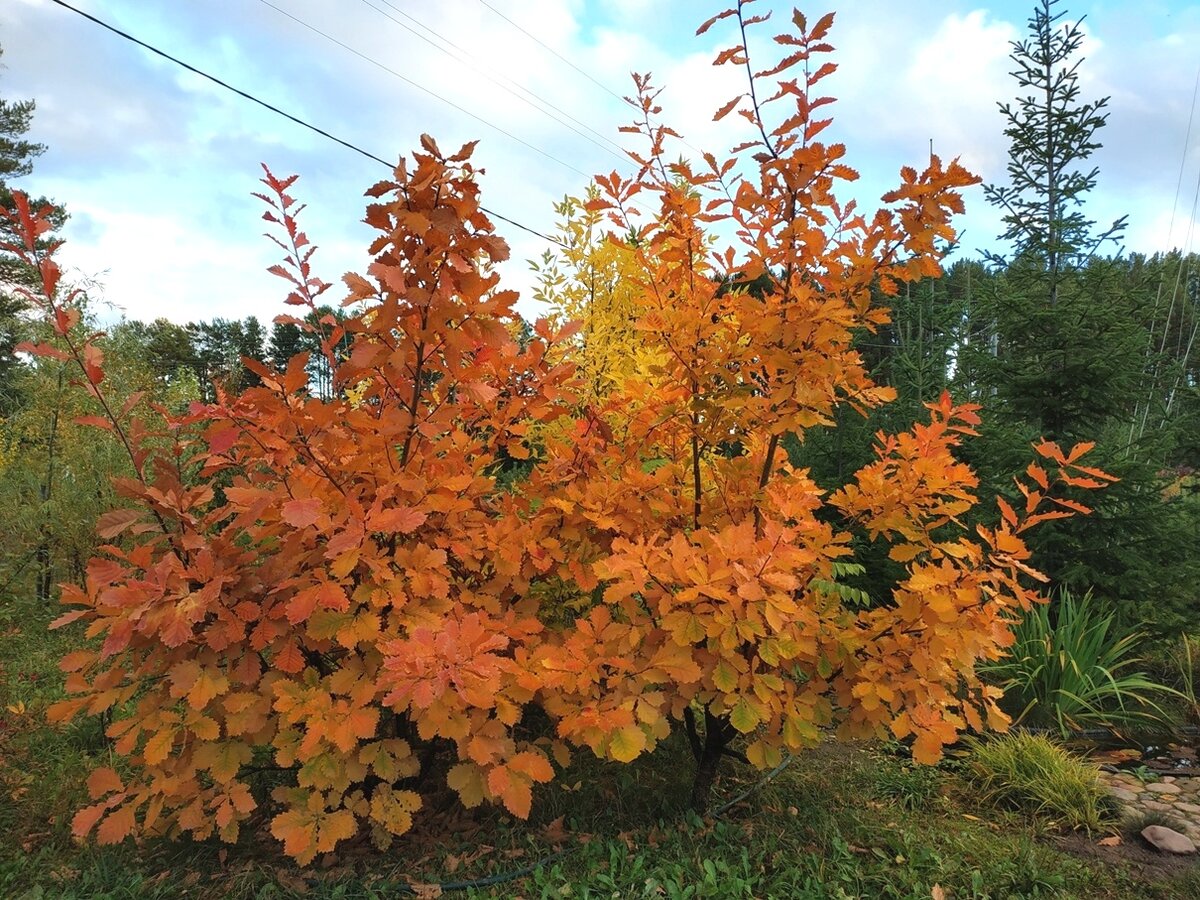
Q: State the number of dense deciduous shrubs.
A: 2